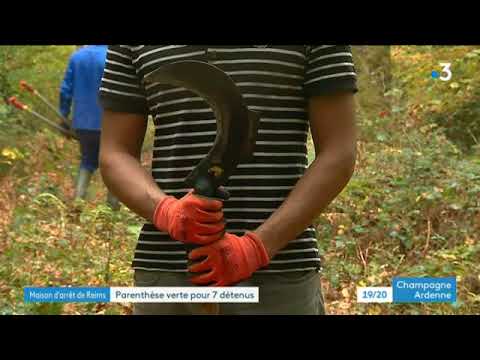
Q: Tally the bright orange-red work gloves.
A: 2